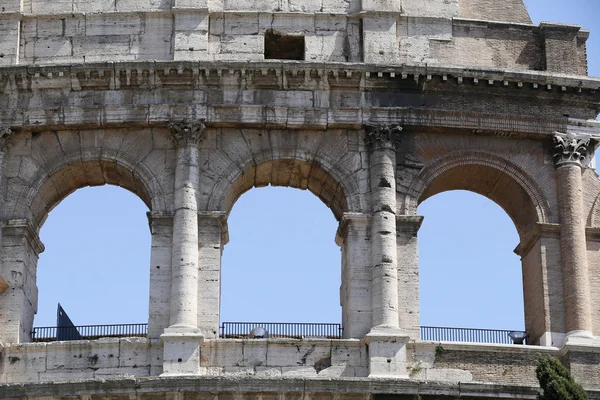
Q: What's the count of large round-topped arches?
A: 3